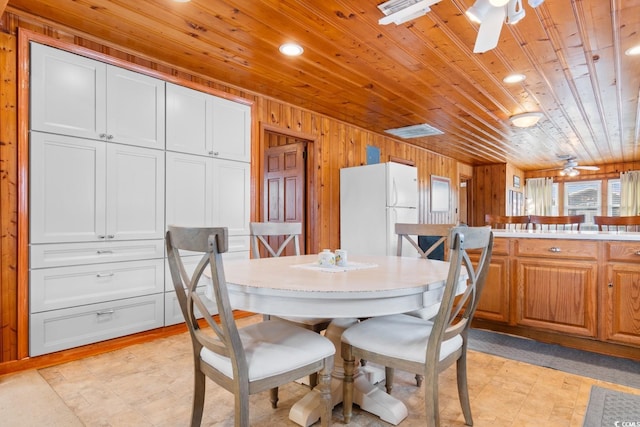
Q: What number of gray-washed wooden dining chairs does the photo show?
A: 4